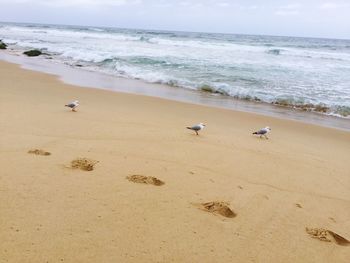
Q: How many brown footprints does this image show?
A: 5